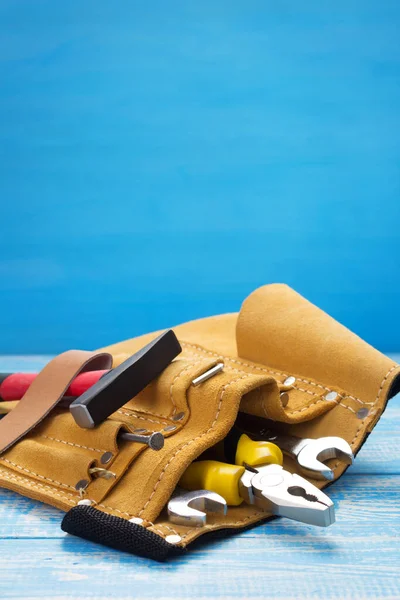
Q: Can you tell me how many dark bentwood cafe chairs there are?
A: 0